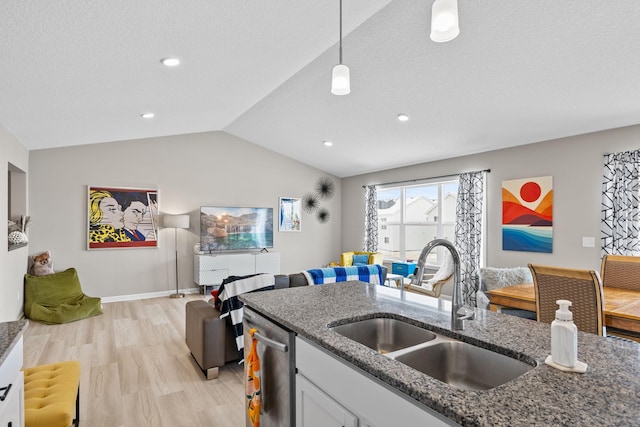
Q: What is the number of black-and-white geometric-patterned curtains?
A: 3